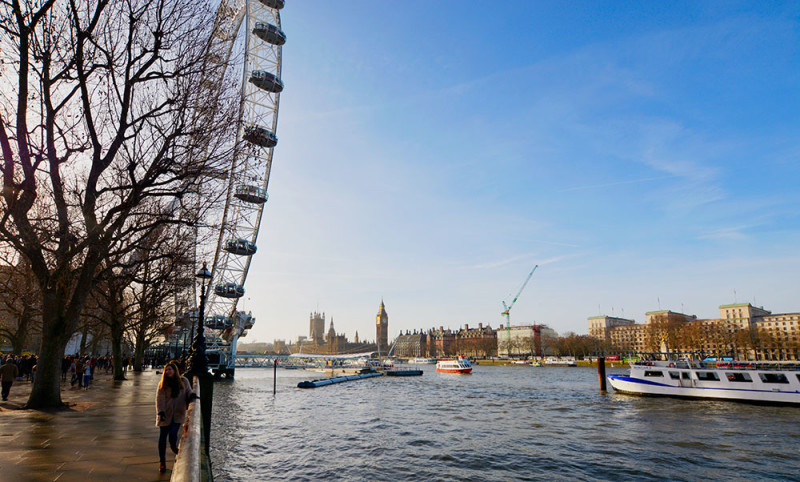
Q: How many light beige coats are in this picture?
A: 1